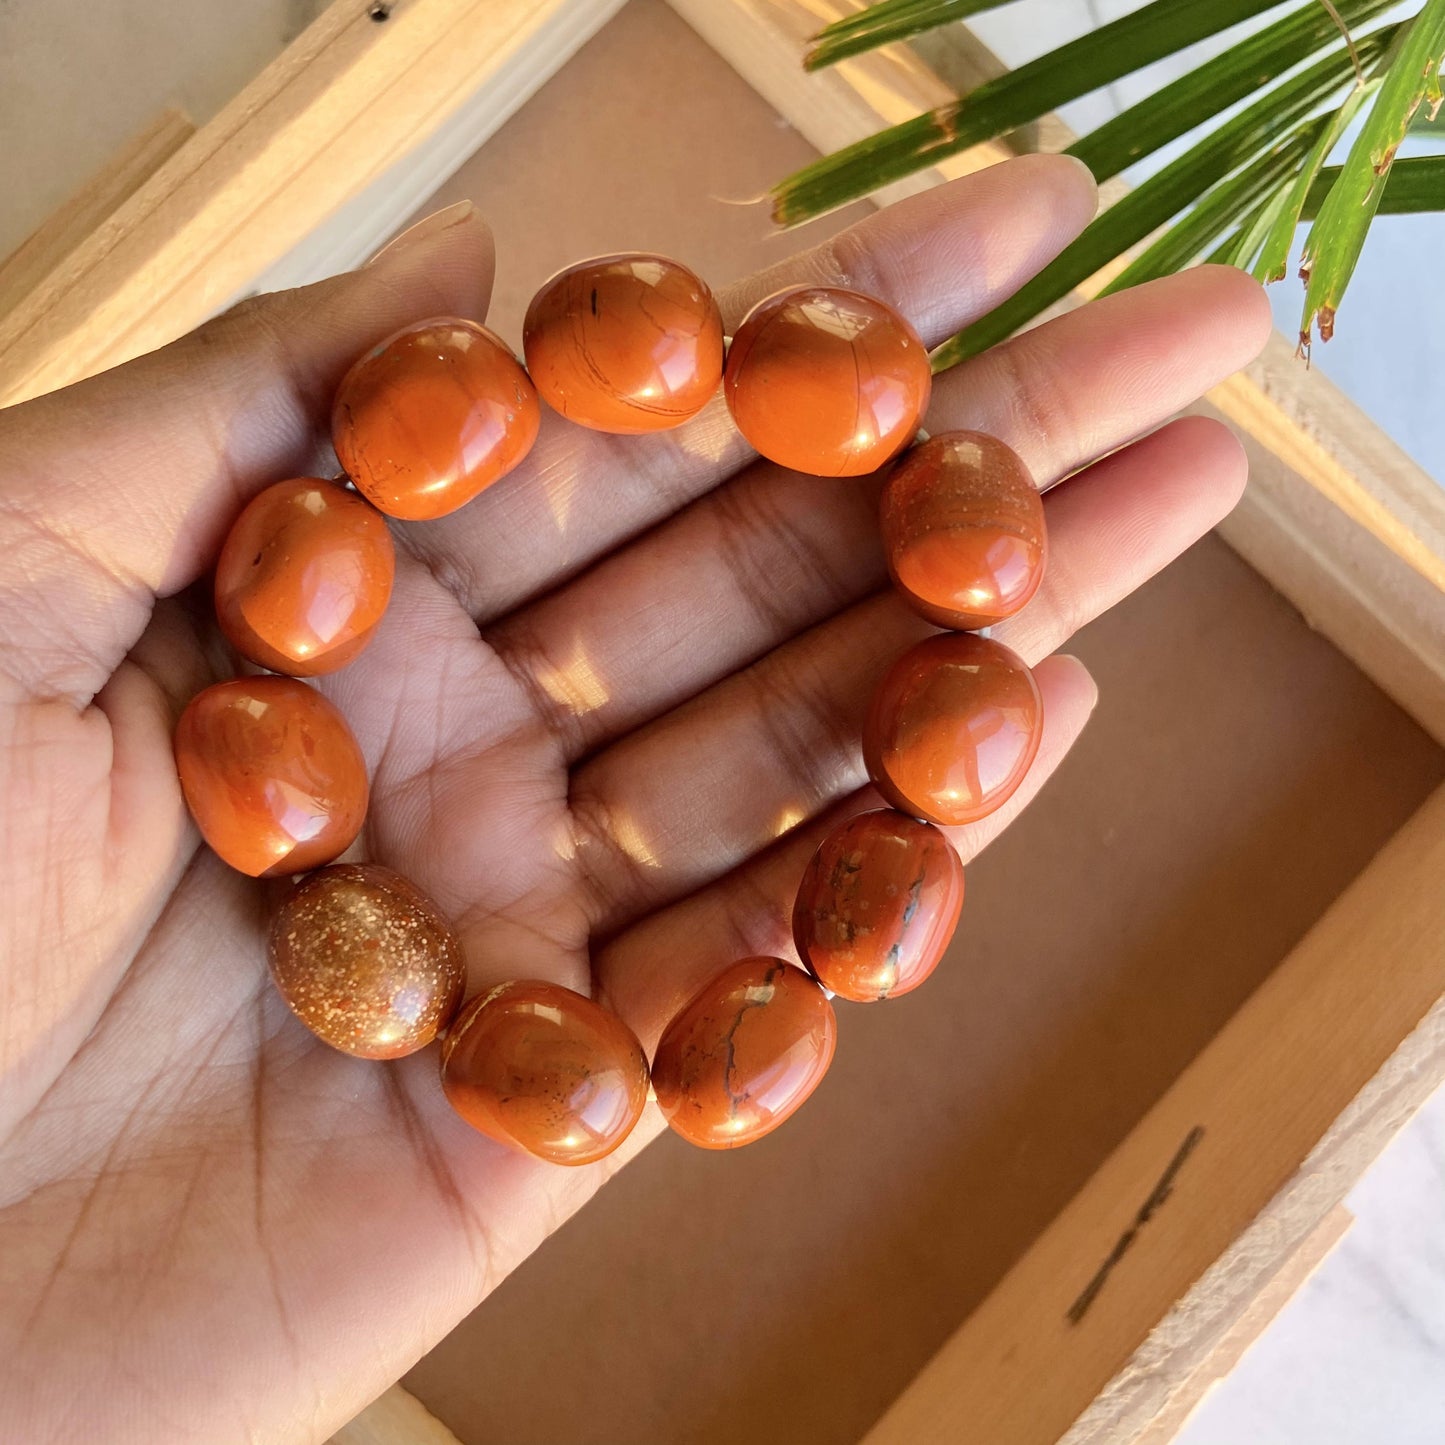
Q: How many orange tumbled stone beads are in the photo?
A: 11